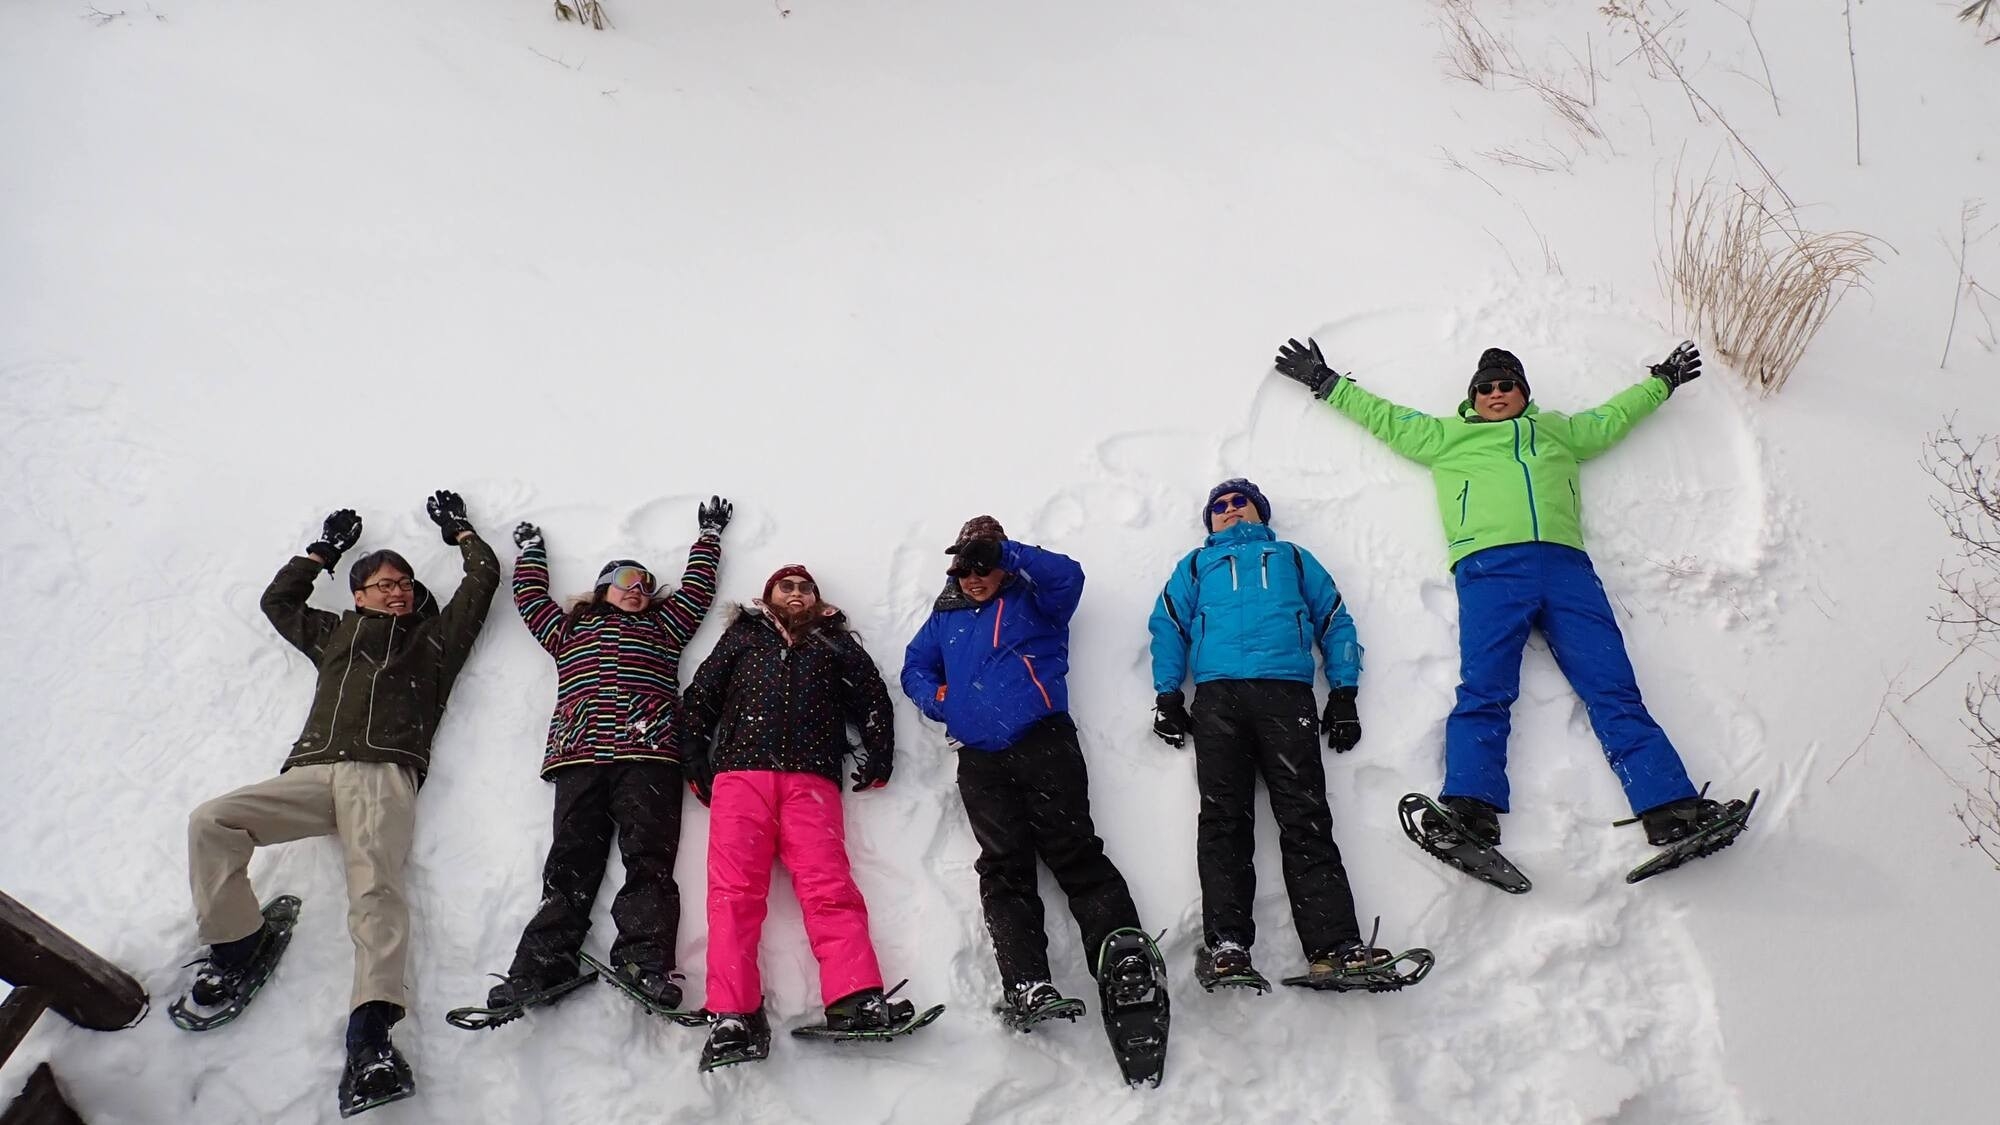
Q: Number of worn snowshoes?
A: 12